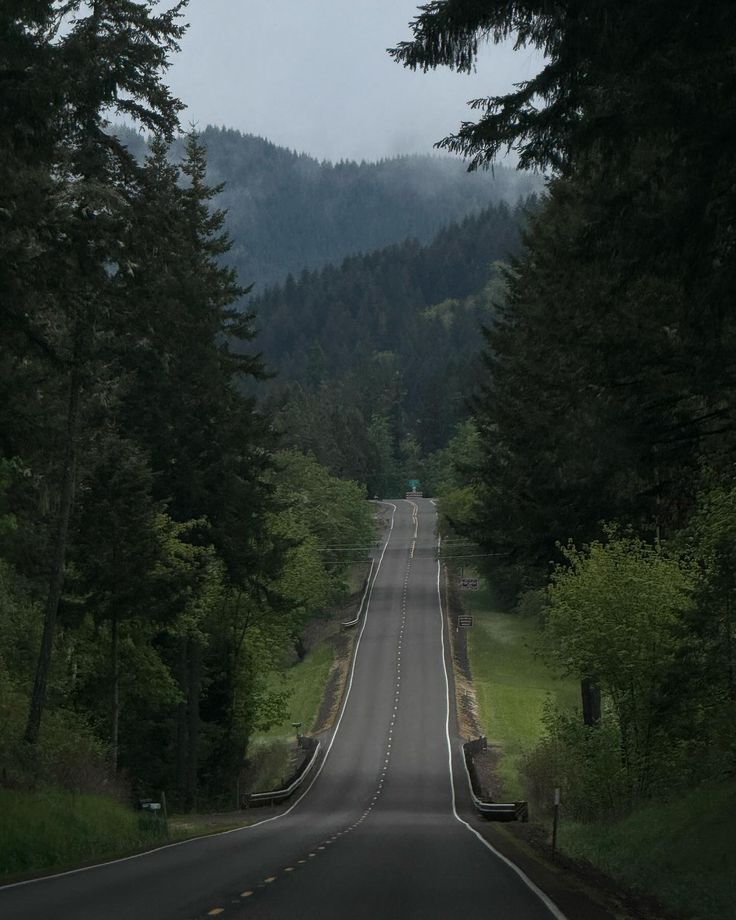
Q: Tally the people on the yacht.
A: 0